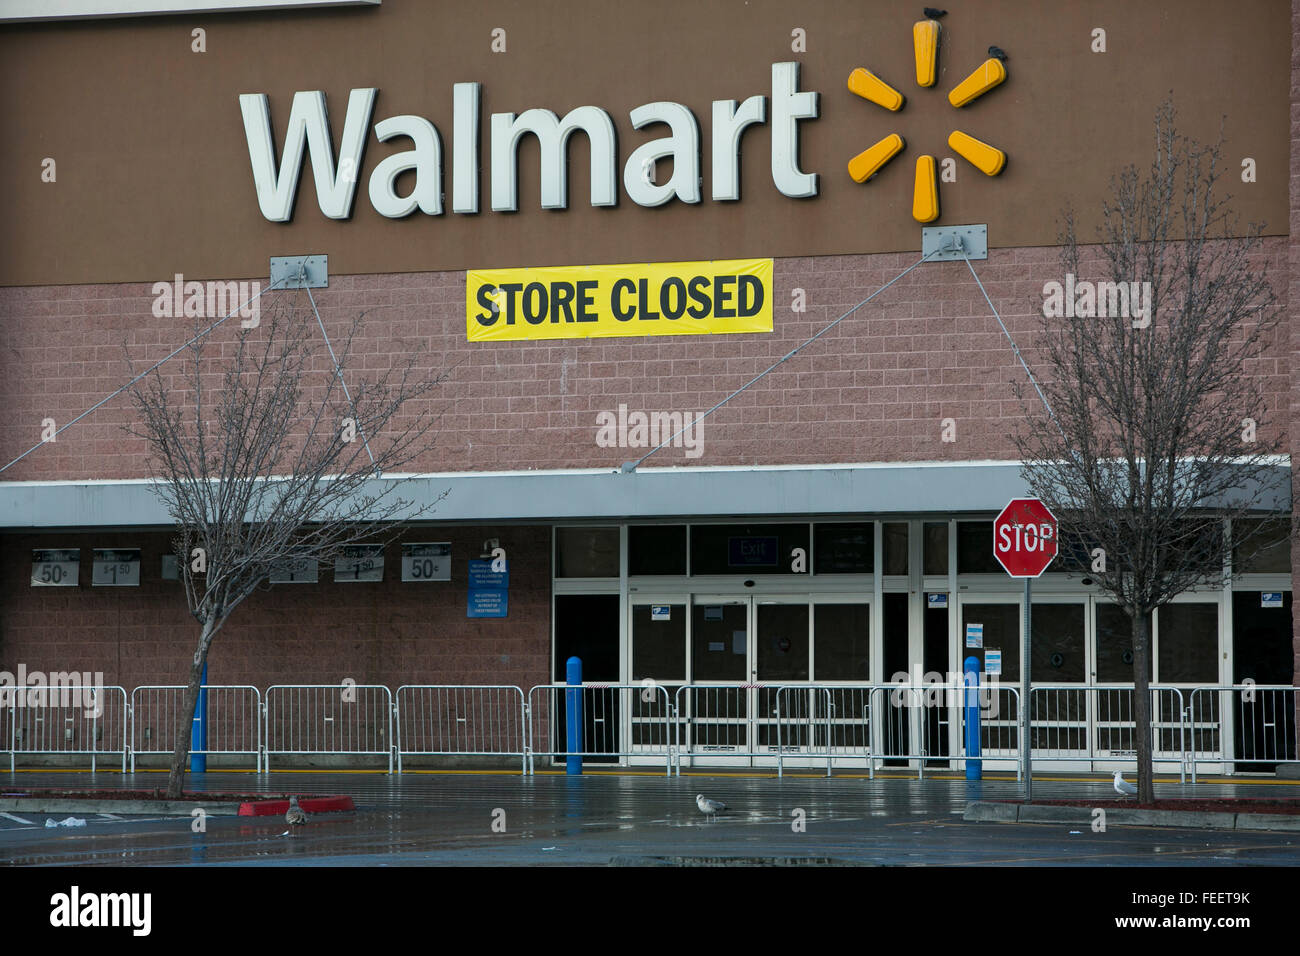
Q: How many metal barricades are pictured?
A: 11